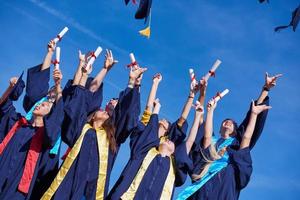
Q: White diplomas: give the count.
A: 7